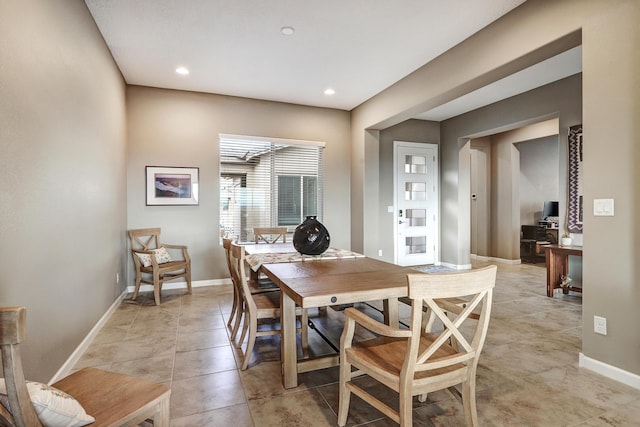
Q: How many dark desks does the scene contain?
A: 1